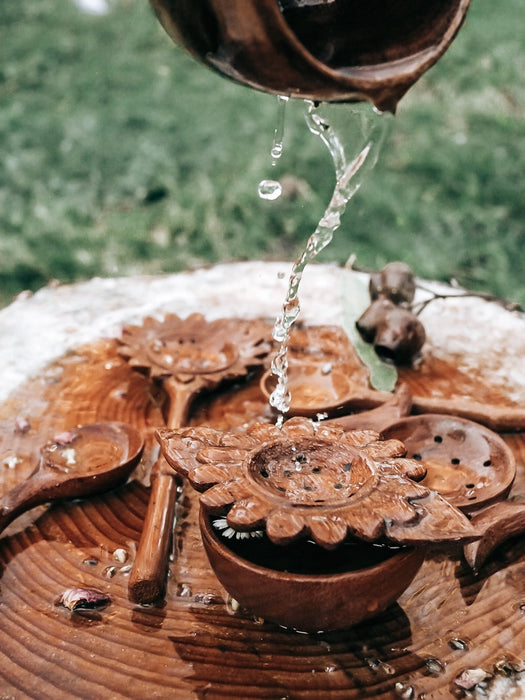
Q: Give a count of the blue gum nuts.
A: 3